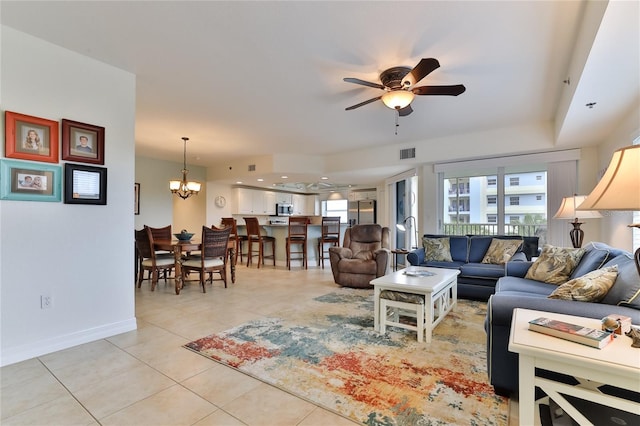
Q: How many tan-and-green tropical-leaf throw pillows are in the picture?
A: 4